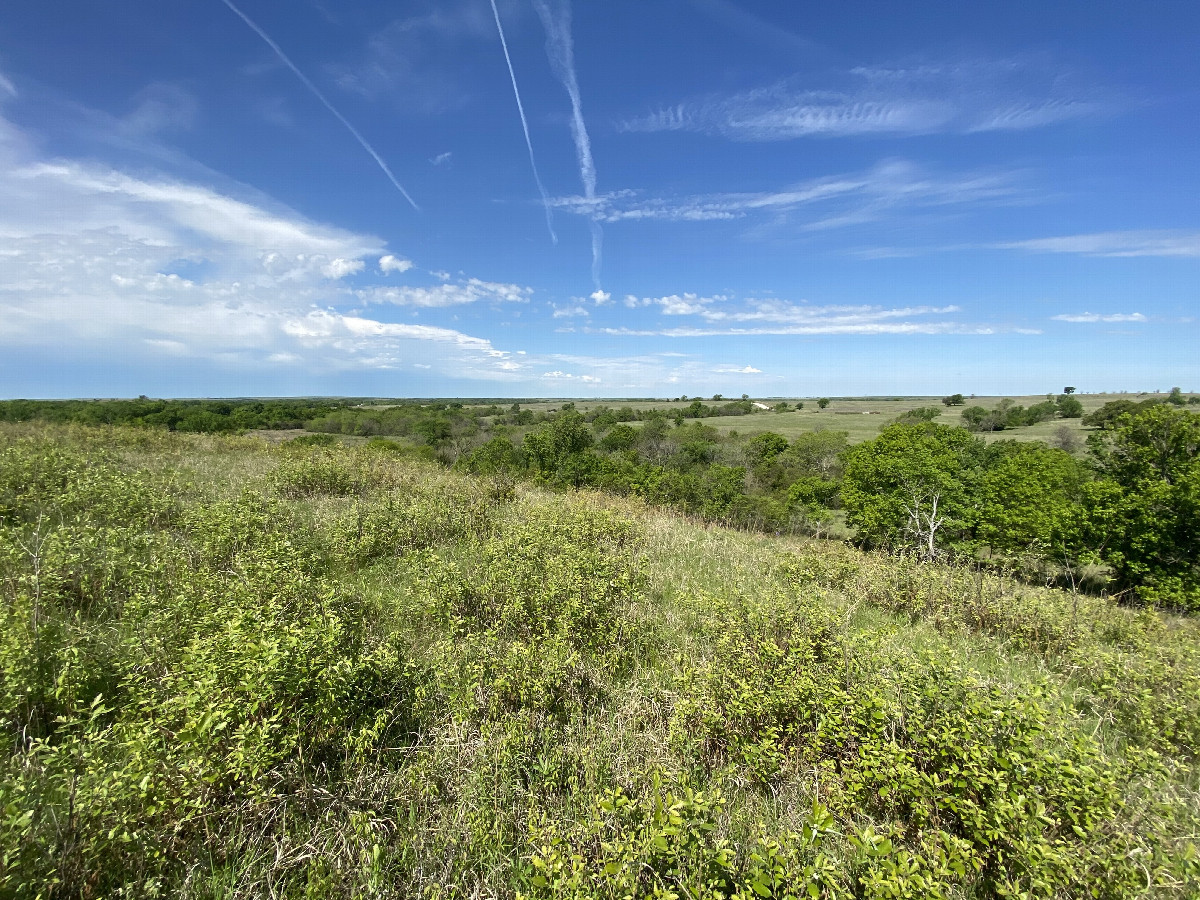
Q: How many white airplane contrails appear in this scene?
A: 3